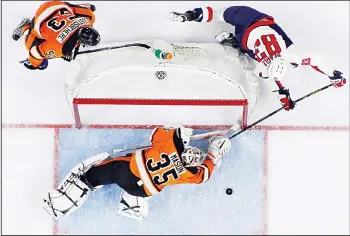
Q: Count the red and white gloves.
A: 2